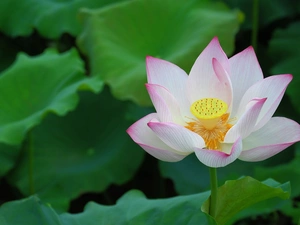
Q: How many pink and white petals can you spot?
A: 11